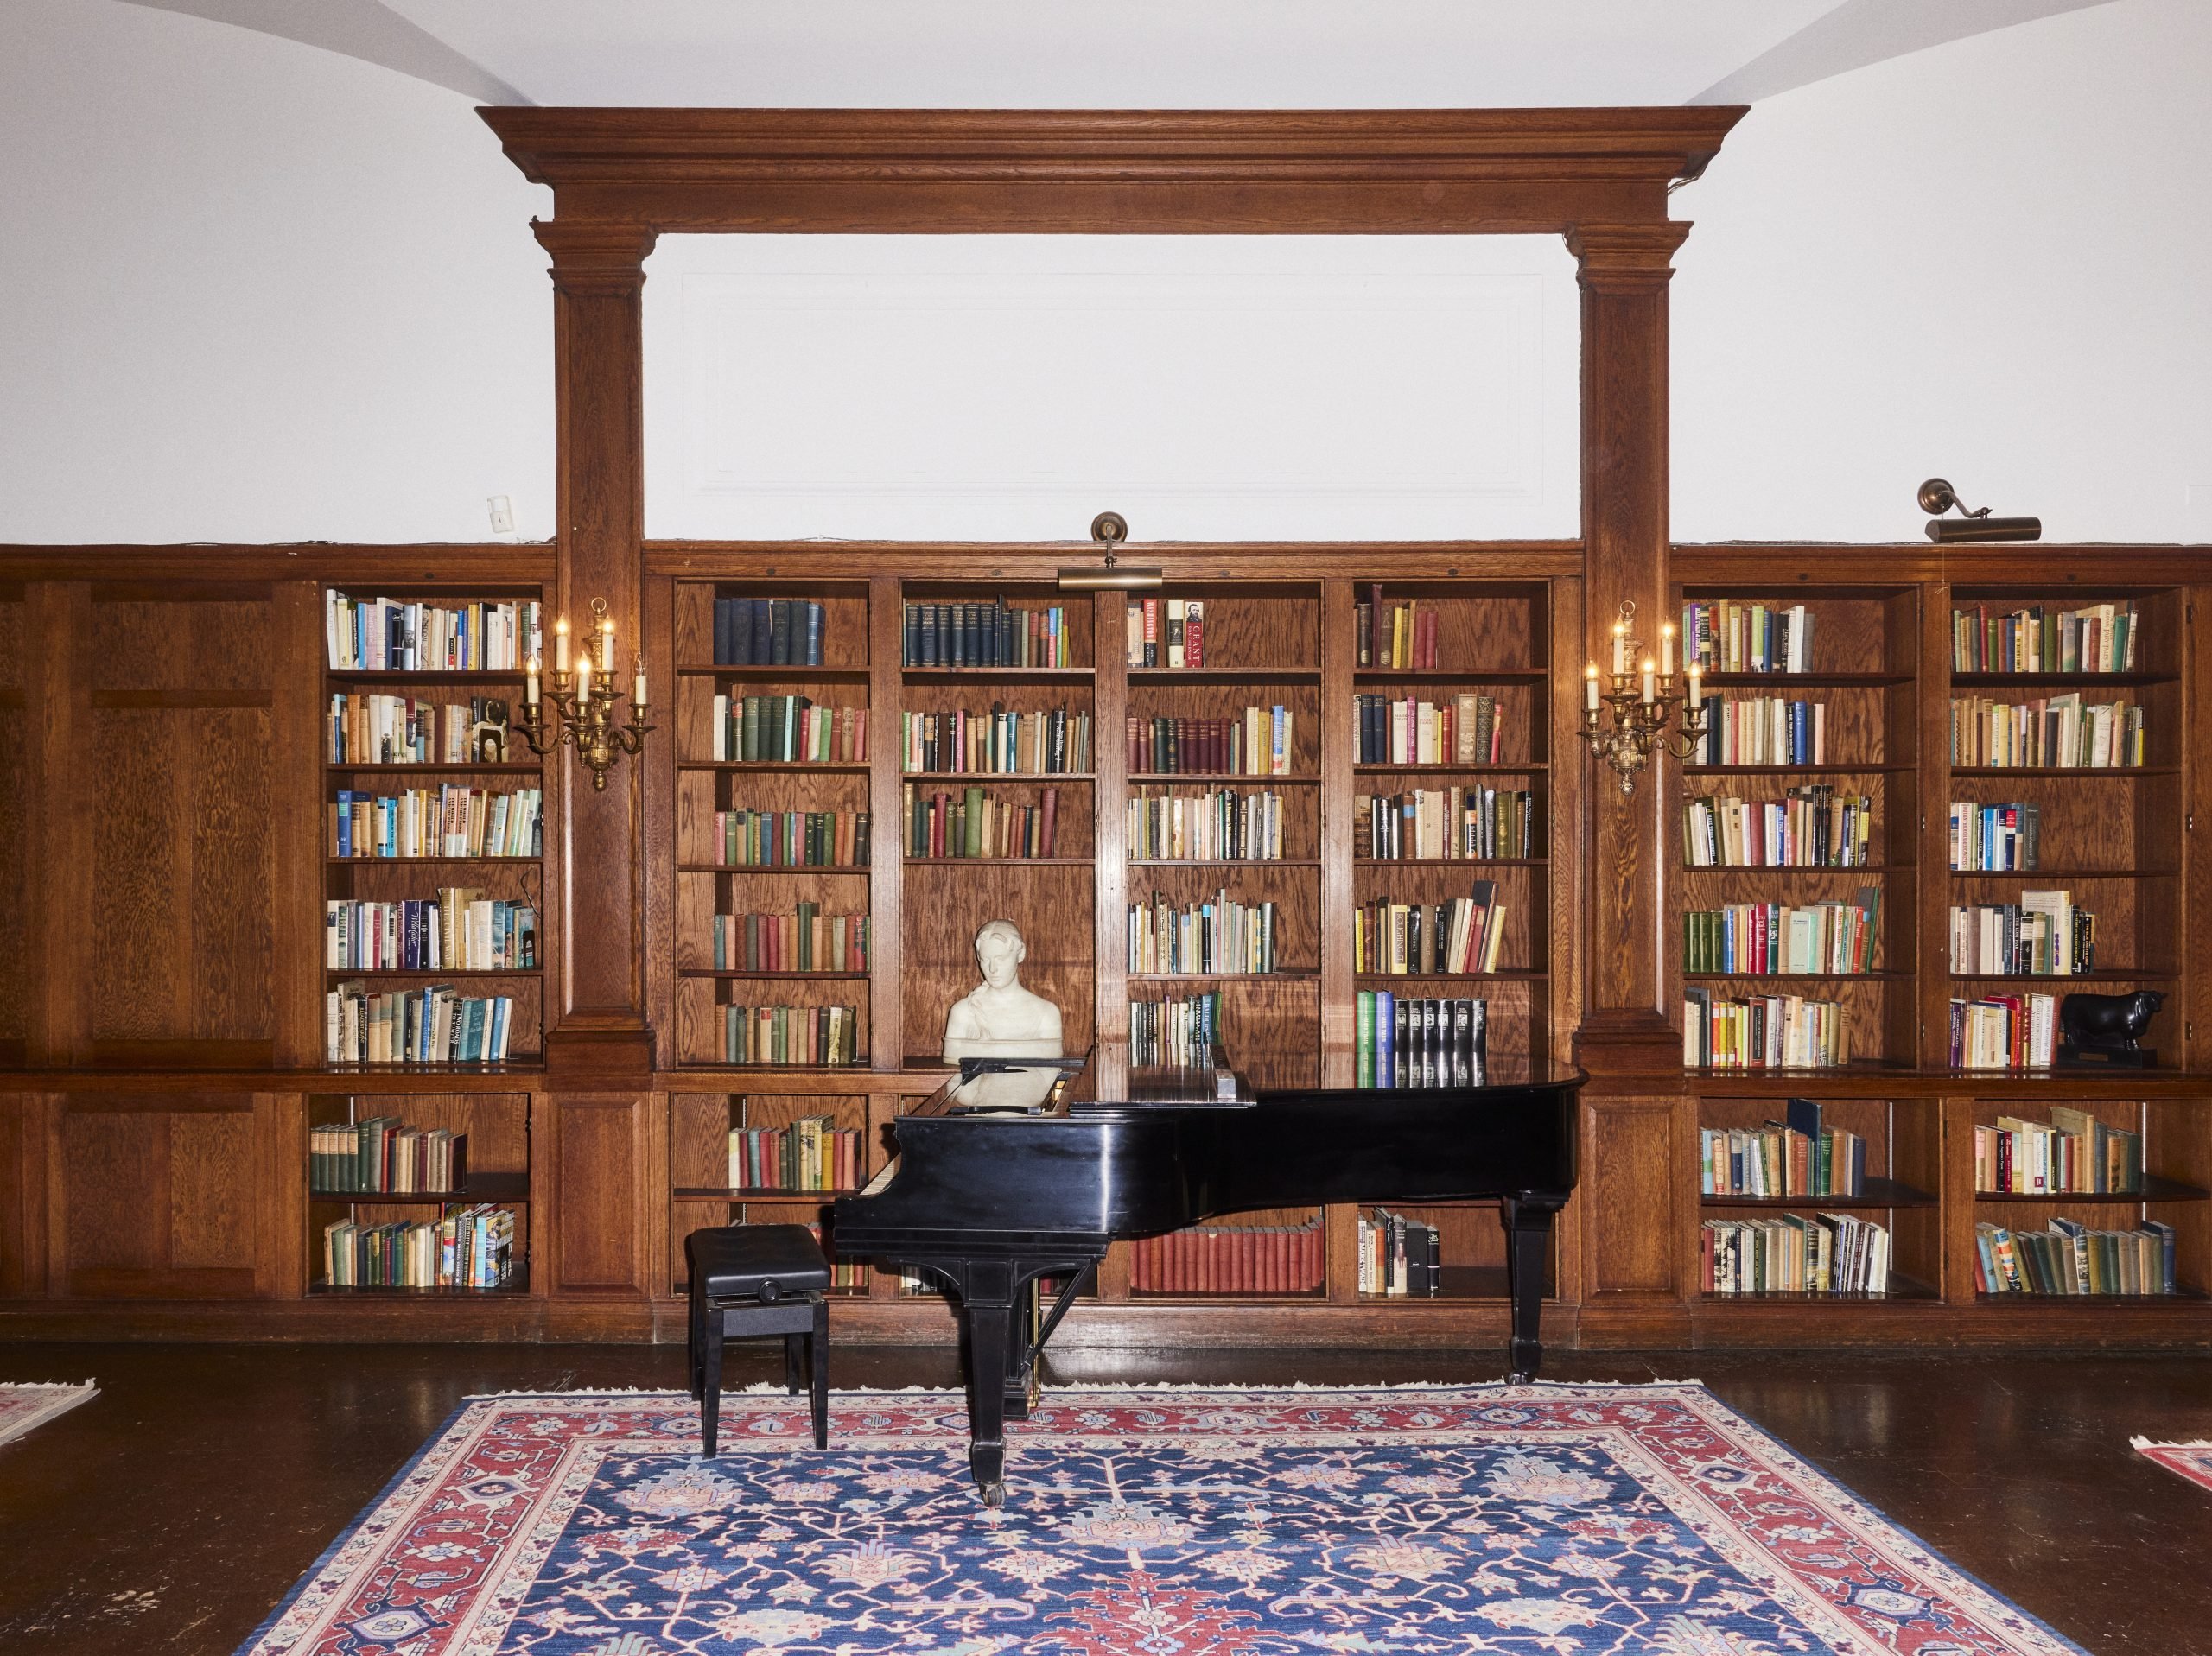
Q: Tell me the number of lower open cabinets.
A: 7